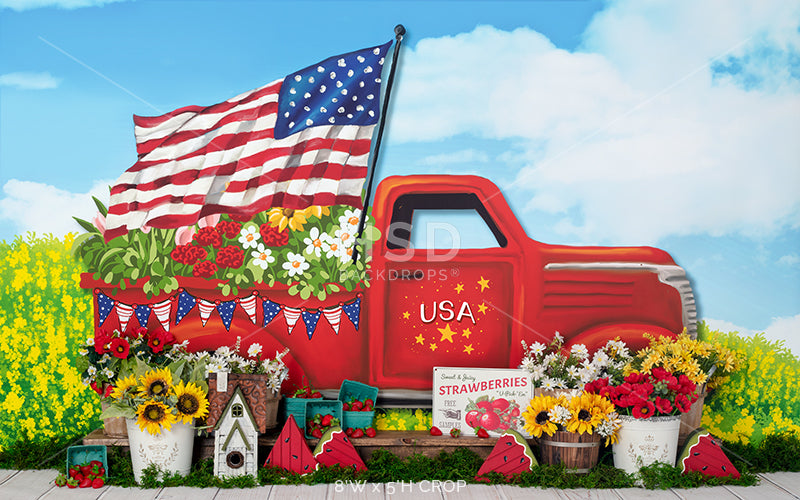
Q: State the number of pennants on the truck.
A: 13